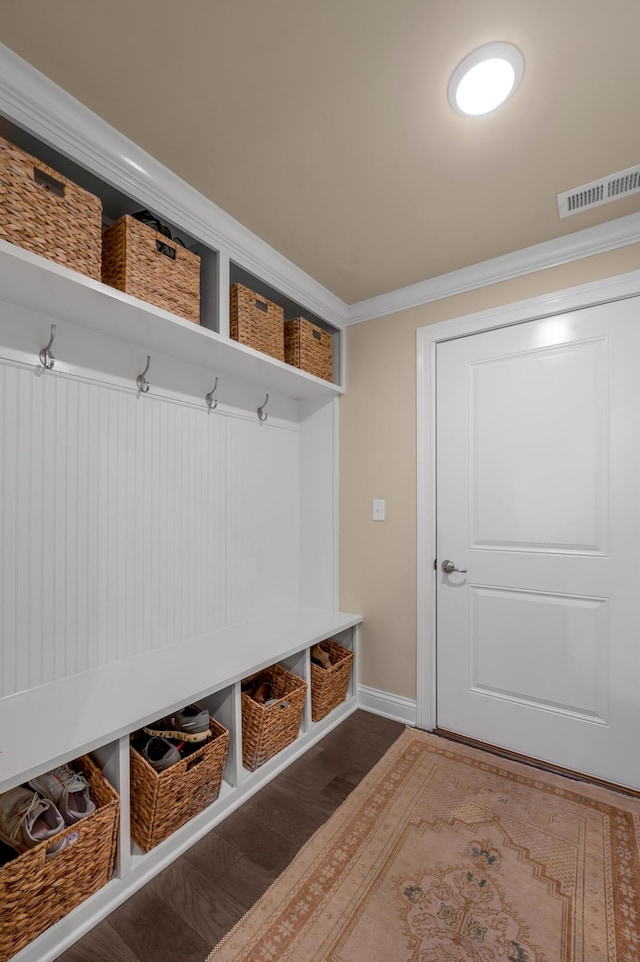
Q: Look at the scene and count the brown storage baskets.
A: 8